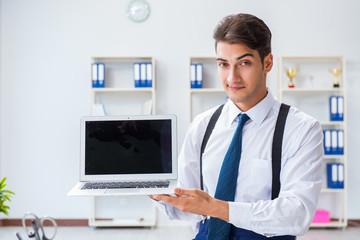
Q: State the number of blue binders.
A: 14